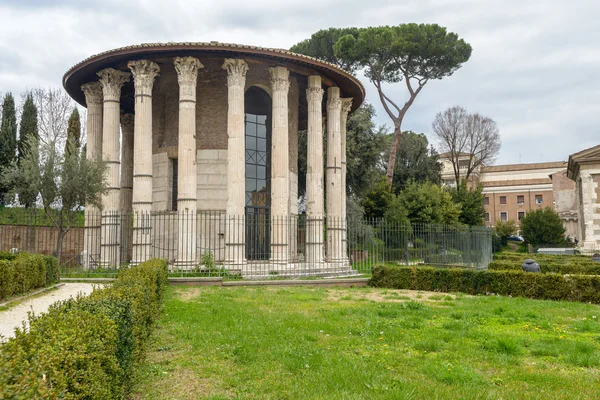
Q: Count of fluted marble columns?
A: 10